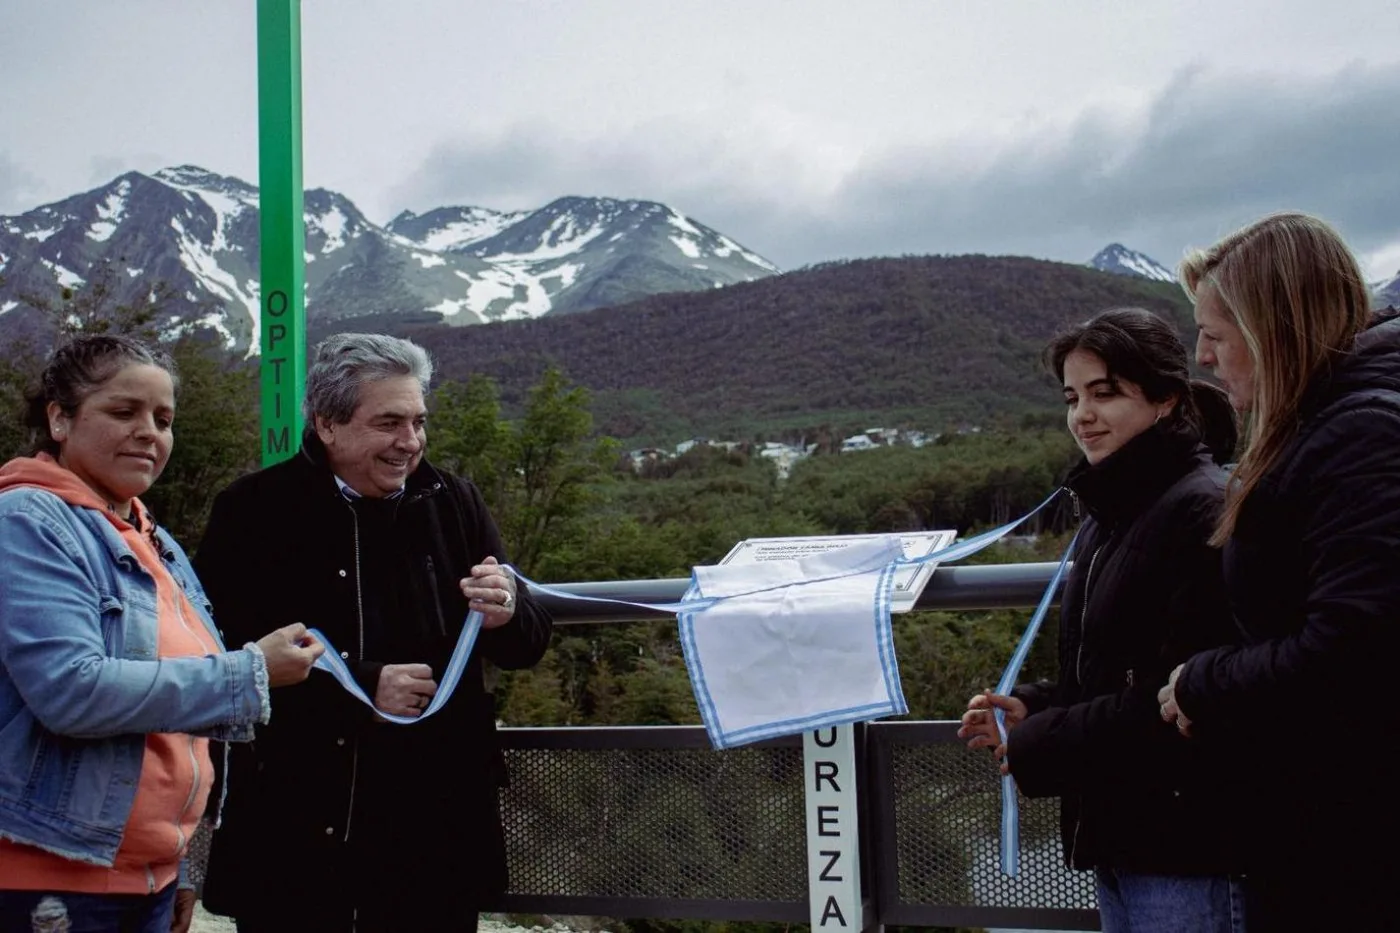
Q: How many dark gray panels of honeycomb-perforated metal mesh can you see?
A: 2